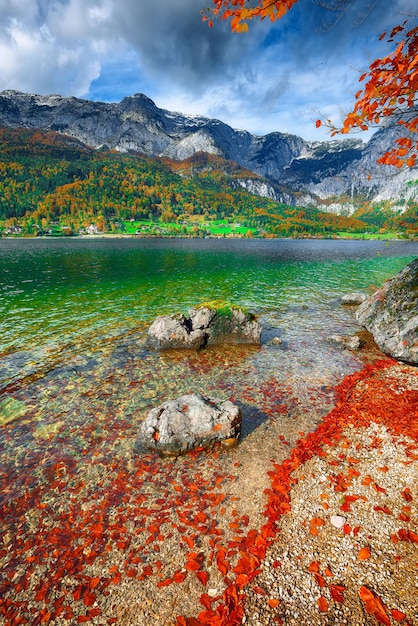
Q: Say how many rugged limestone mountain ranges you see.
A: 1